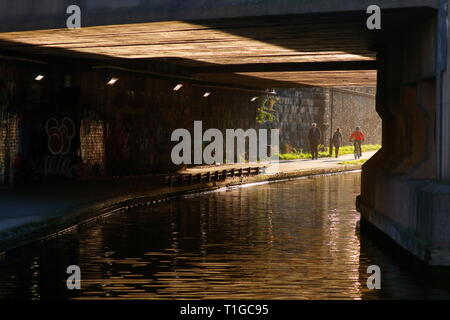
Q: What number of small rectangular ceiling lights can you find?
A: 5